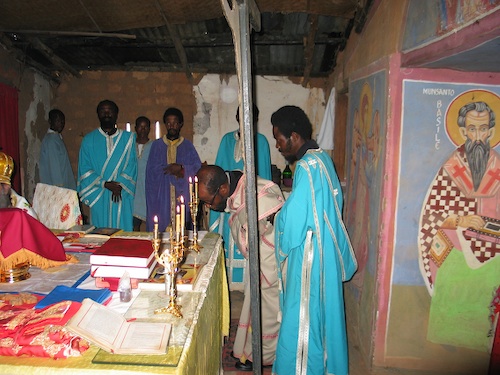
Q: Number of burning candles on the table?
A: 5